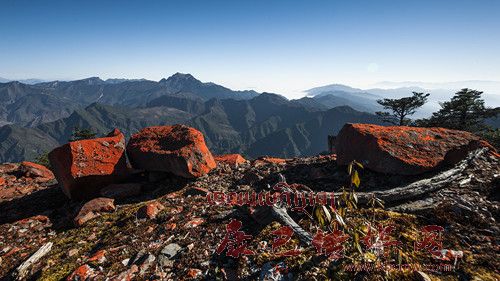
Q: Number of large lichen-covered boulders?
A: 3